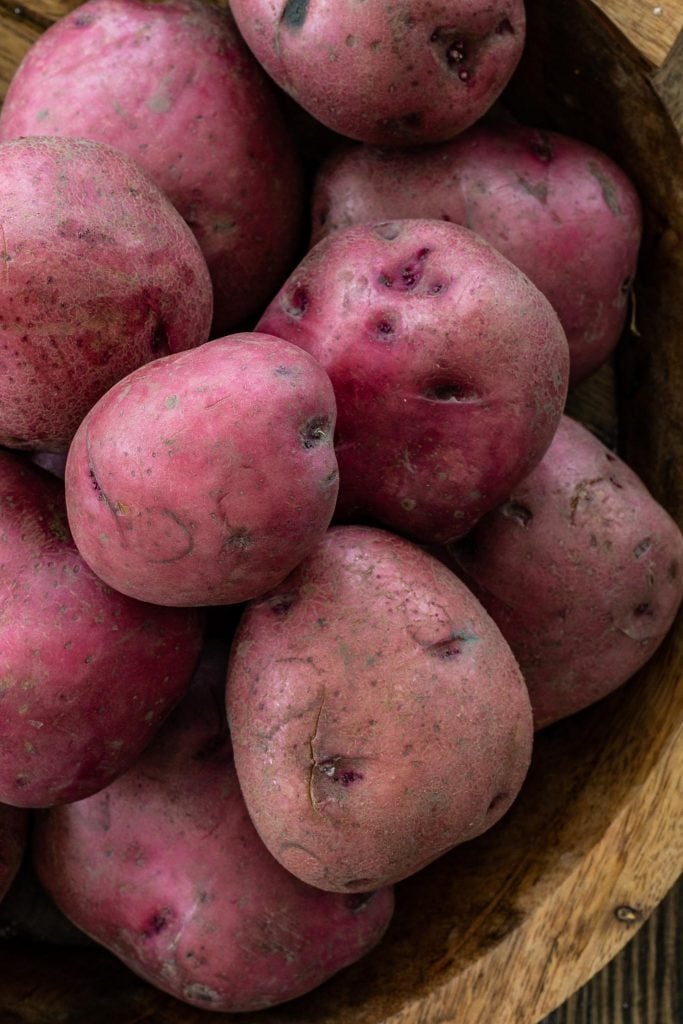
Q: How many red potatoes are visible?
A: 11